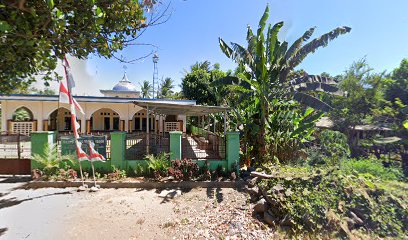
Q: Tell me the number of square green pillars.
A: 4